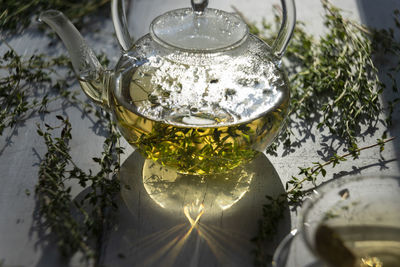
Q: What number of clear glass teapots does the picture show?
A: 1